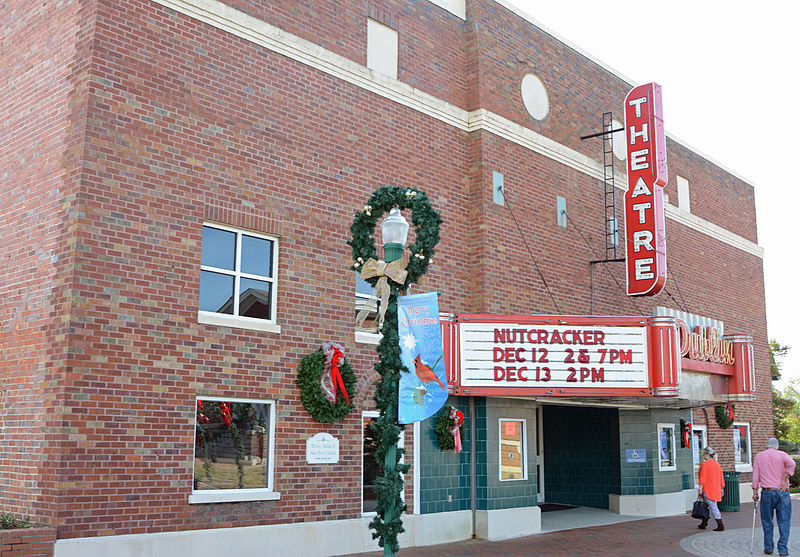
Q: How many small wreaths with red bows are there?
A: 4